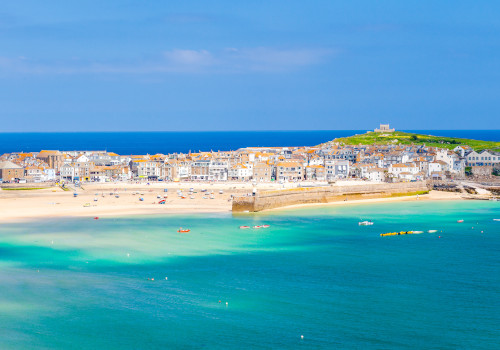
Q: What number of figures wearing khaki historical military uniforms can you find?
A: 0